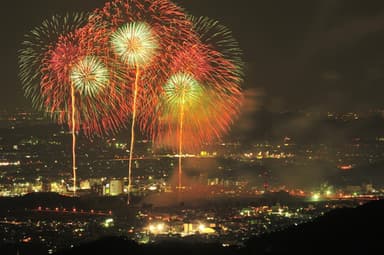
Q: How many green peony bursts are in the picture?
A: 3